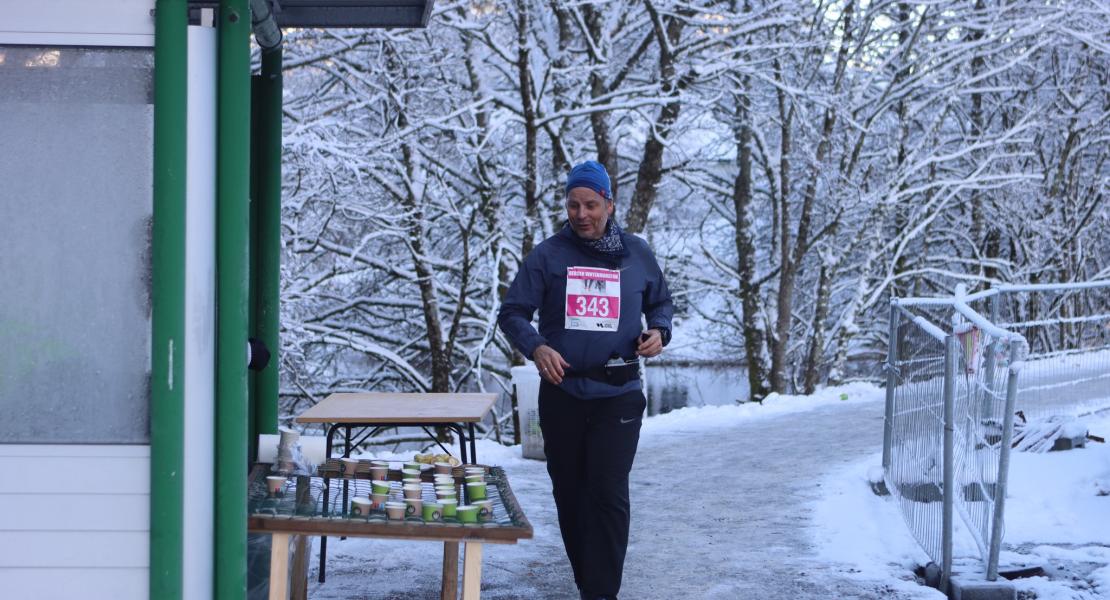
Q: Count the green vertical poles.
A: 3